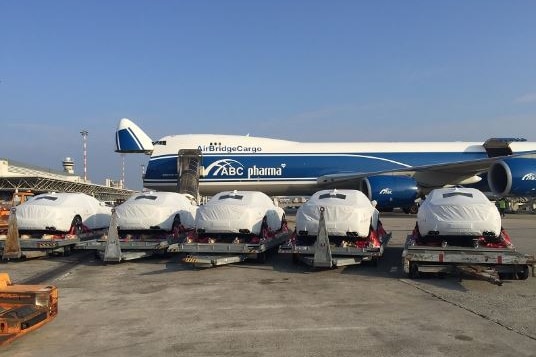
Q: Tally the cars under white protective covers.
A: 5